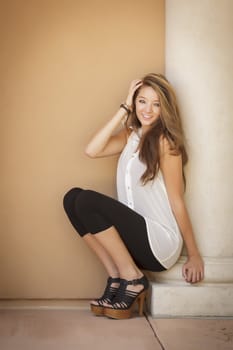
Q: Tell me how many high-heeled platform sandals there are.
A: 2